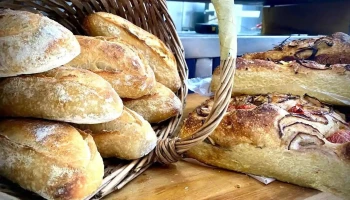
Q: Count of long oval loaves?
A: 7